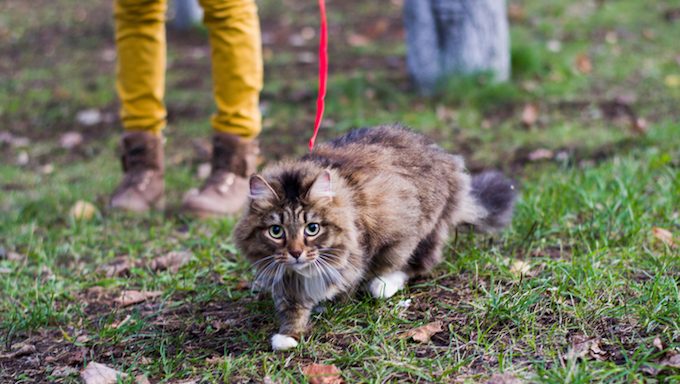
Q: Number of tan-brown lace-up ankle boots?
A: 2